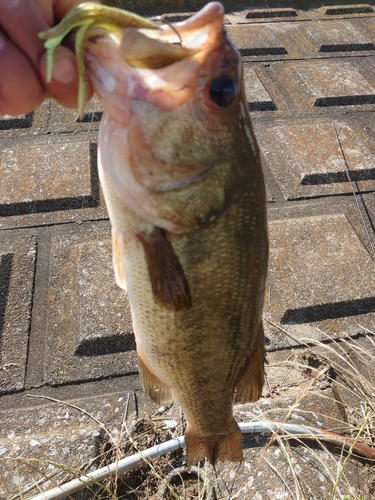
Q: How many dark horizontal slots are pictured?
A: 13